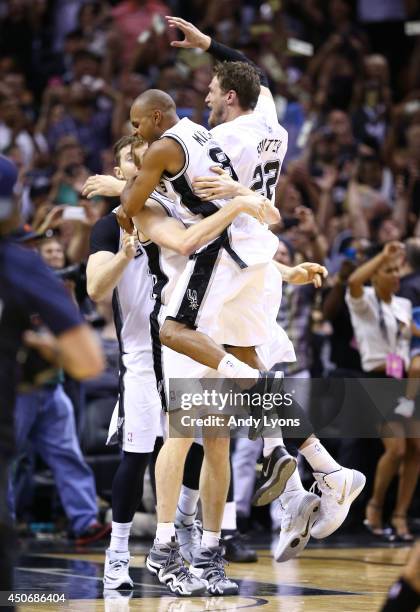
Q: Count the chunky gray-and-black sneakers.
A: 2